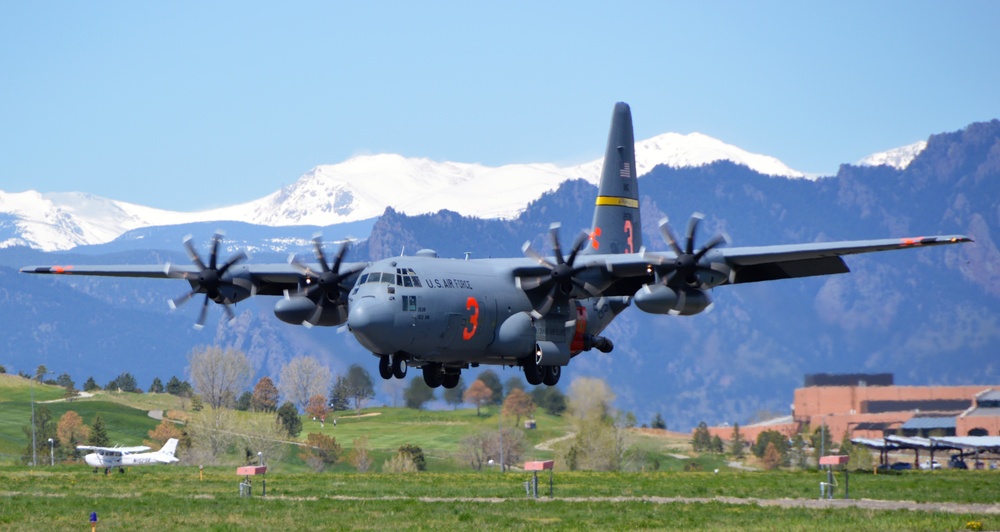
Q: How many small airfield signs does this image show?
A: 3